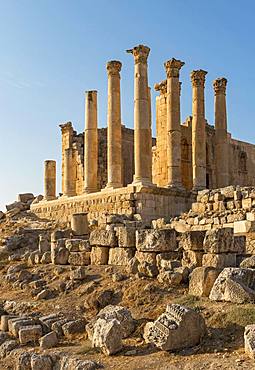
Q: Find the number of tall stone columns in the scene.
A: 6